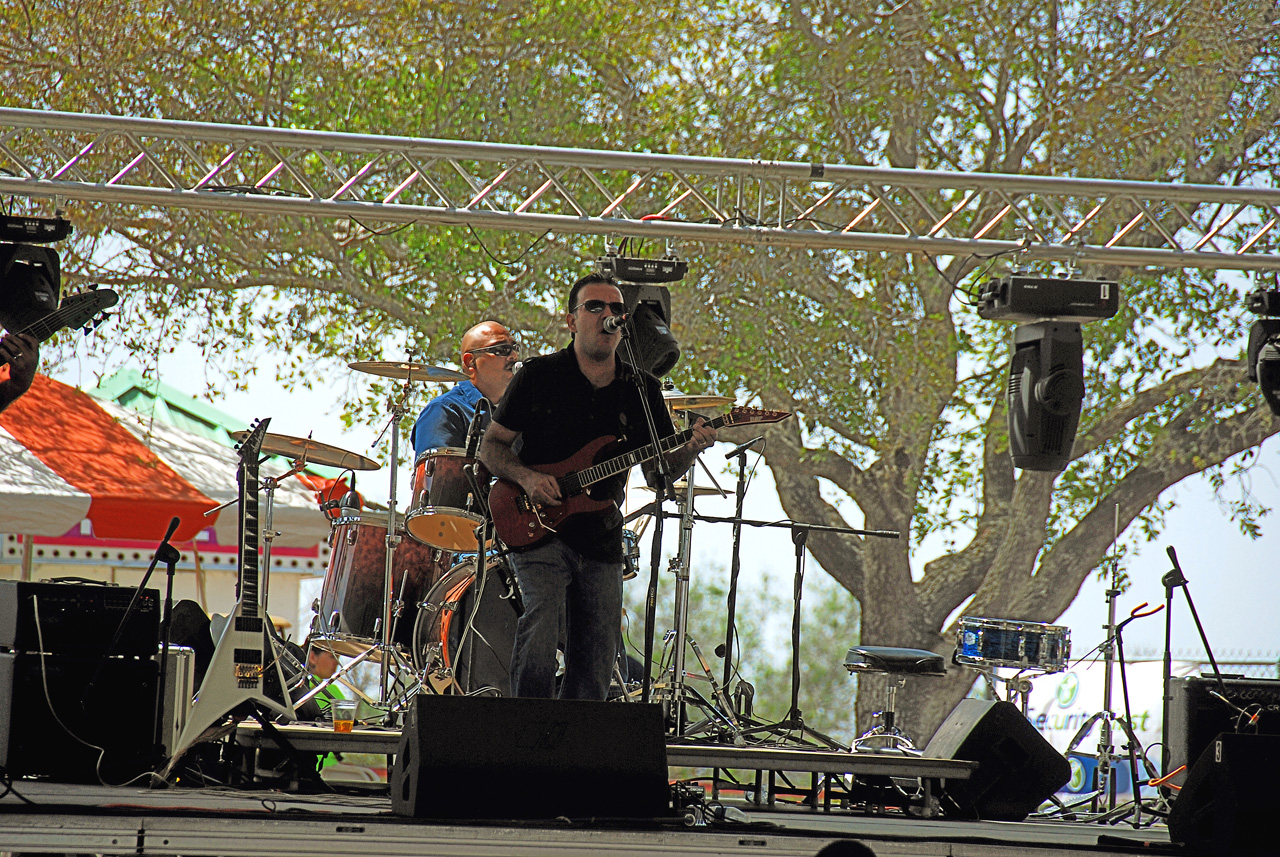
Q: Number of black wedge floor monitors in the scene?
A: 3